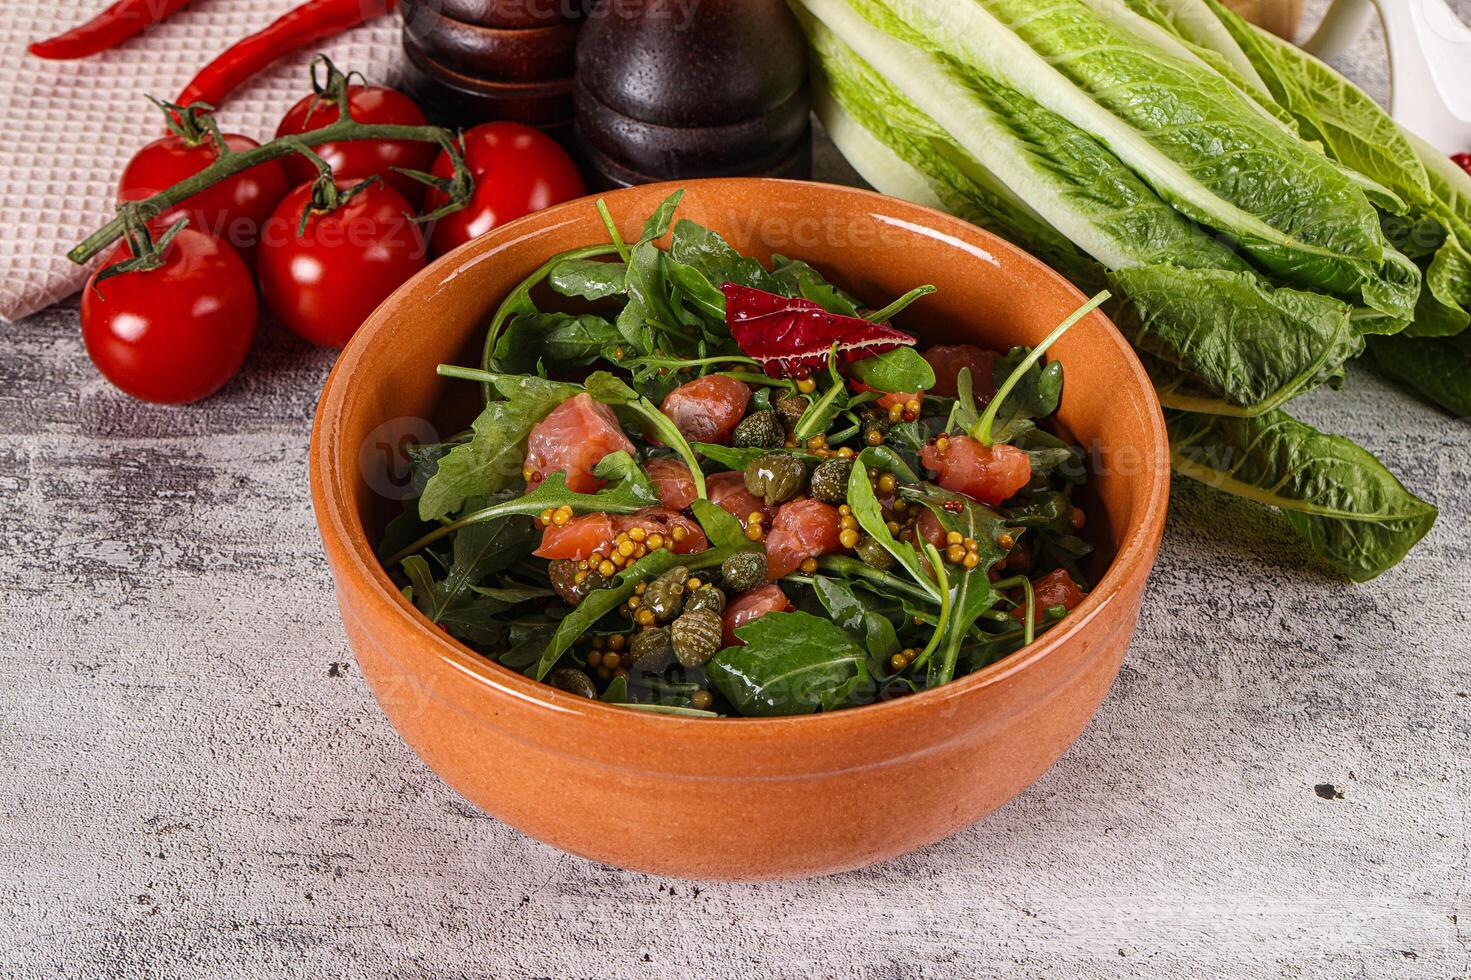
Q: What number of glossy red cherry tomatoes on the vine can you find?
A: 5